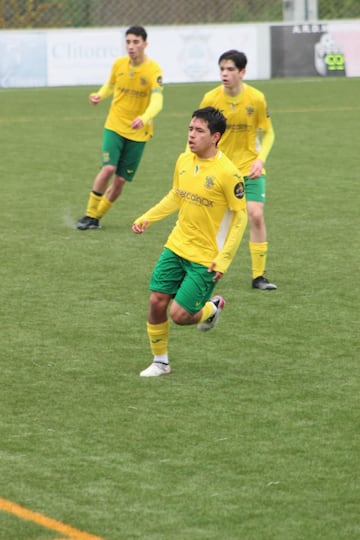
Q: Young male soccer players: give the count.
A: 3